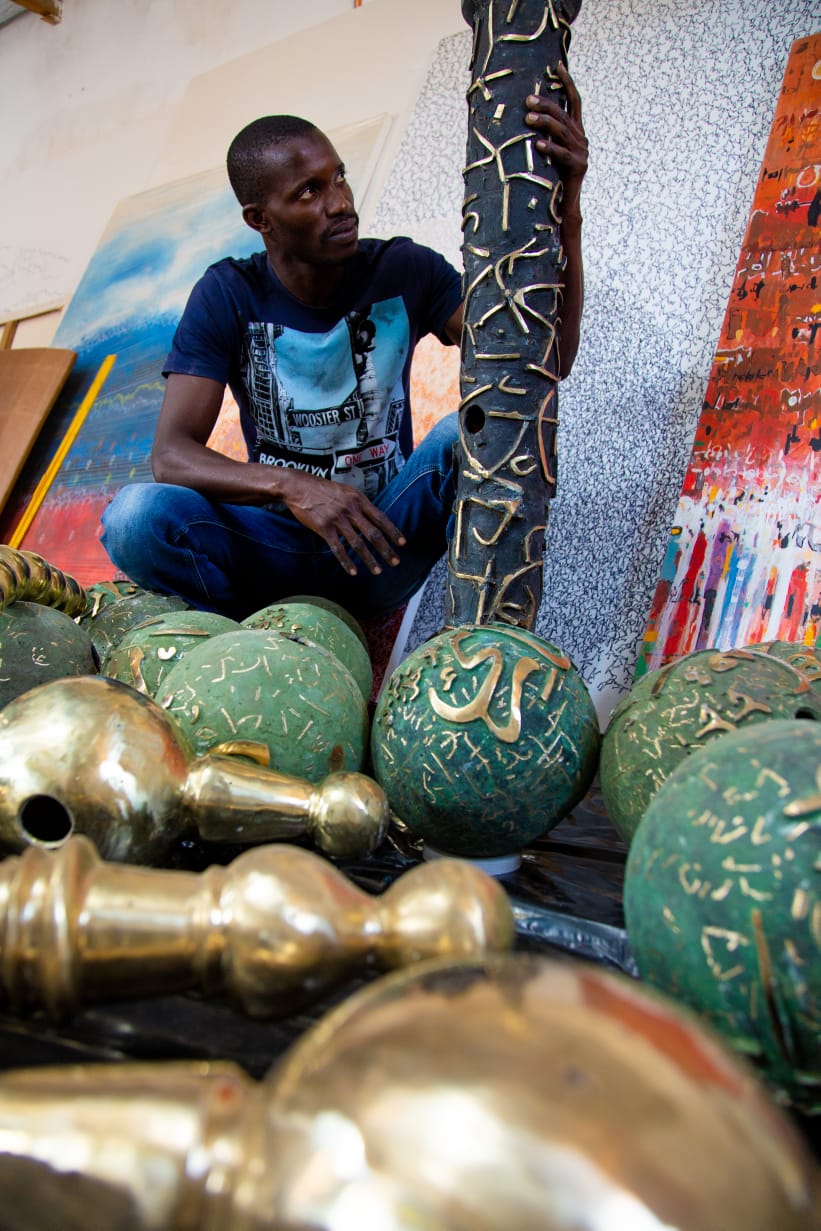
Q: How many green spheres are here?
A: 11